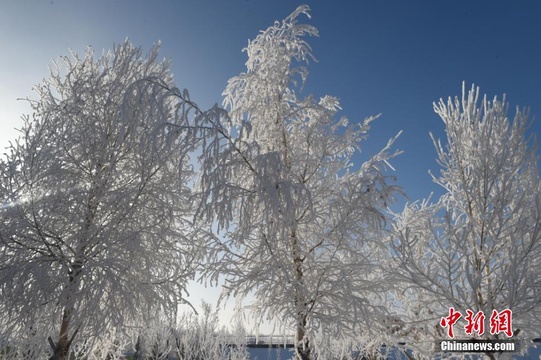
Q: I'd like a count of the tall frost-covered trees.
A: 3